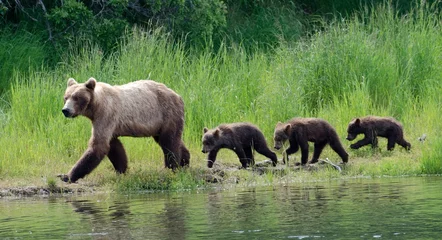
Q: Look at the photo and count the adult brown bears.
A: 1